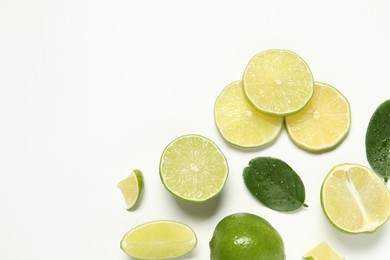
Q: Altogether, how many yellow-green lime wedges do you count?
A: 3